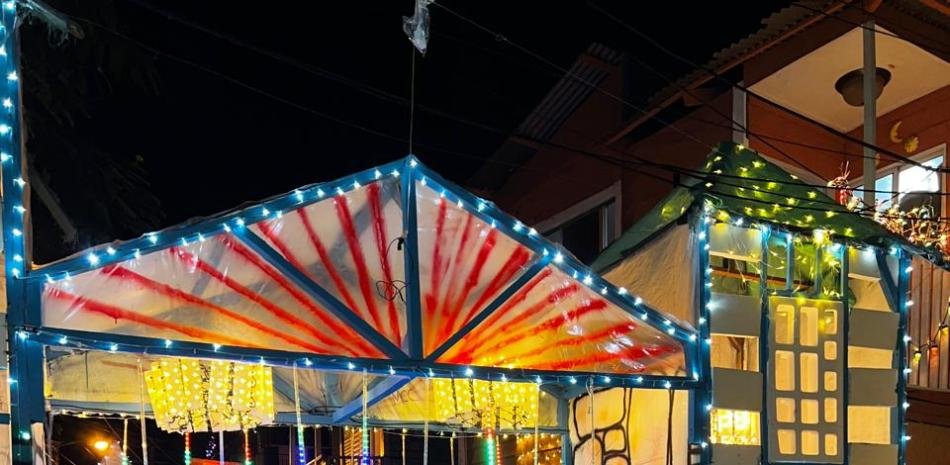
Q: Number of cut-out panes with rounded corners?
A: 13